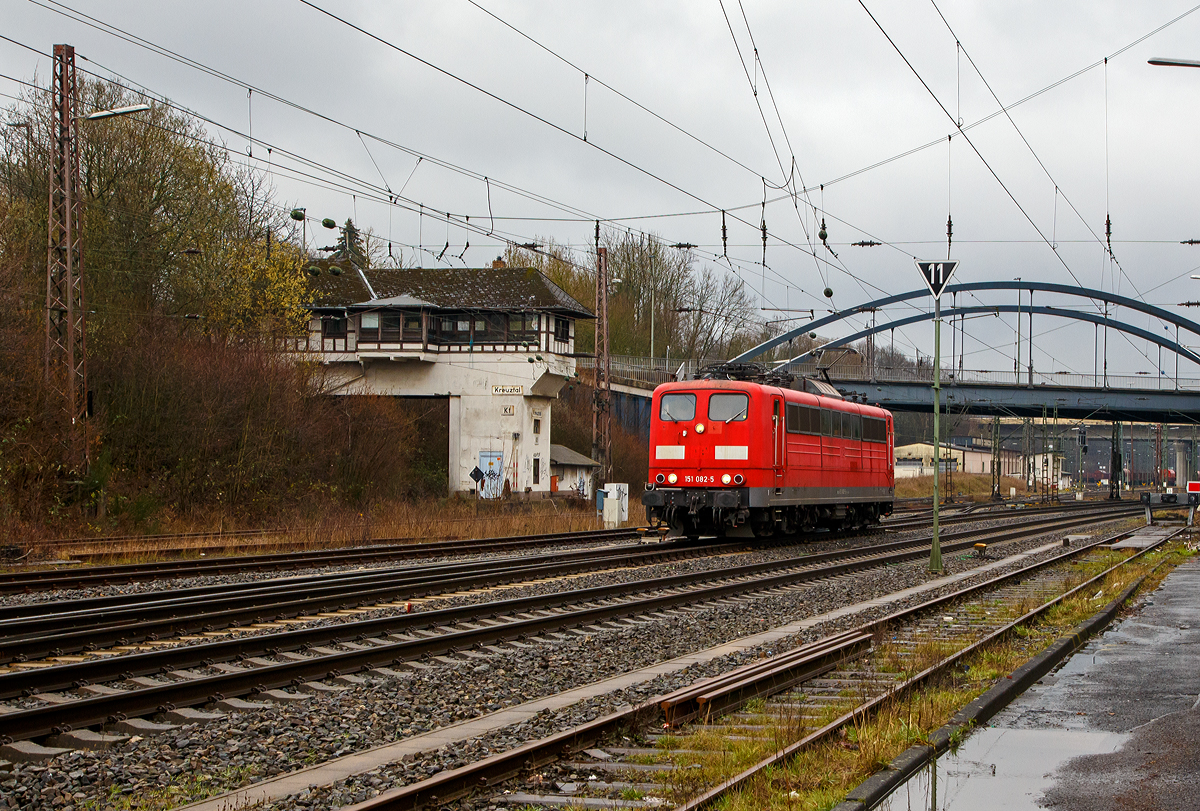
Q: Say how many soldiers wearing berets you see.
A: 0